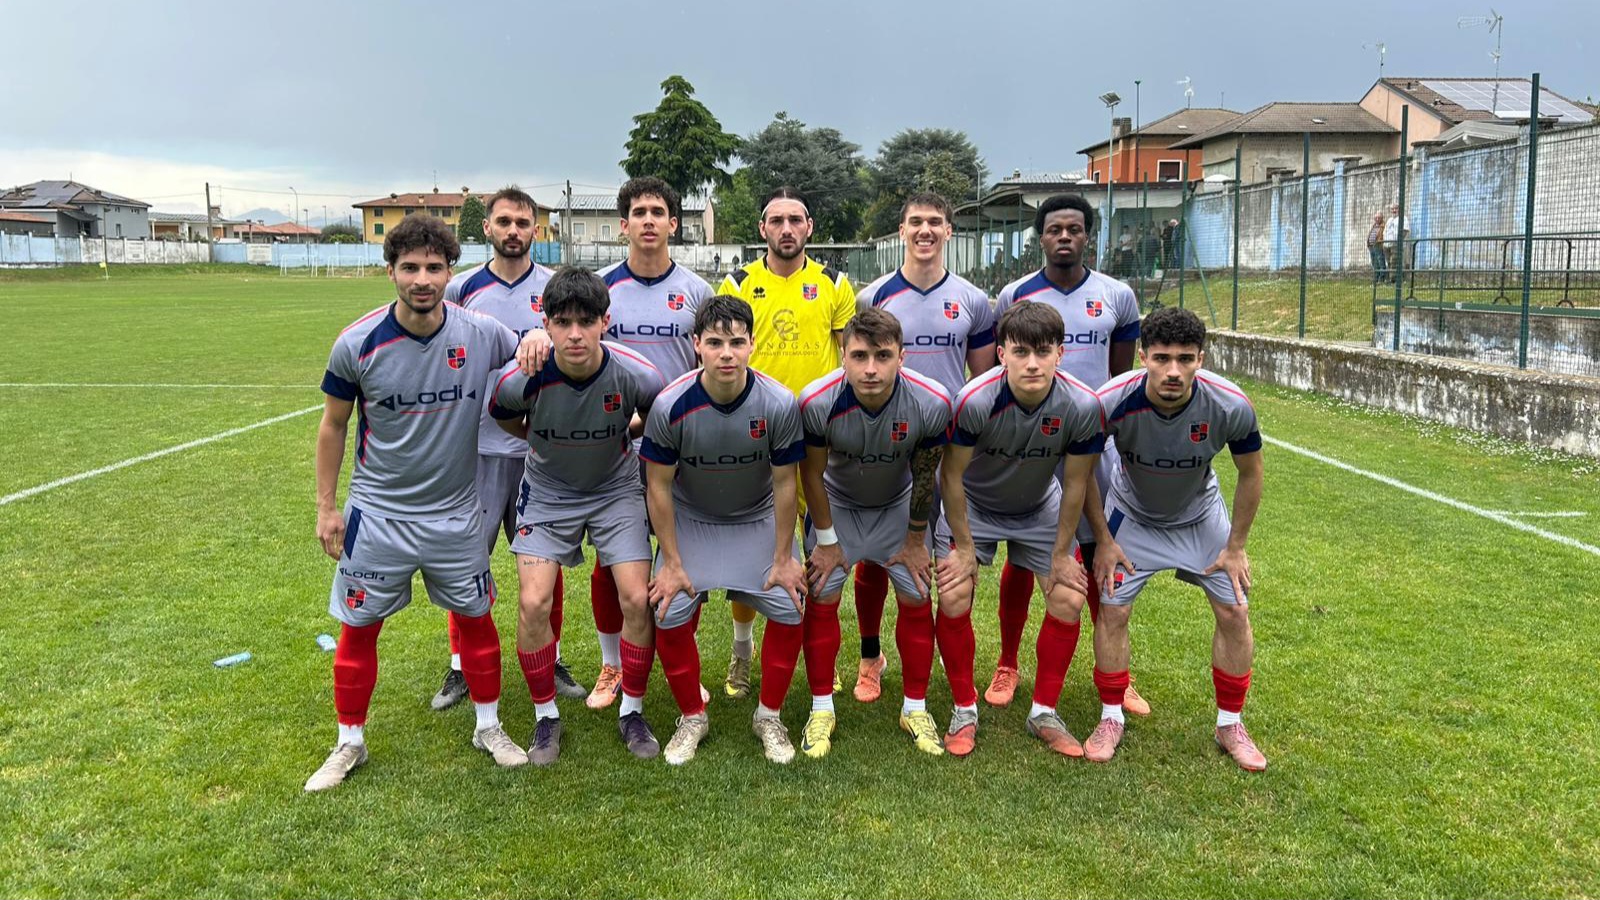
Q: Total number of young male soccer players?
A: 11